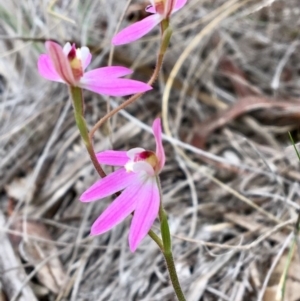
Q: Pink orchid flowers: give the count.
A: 3